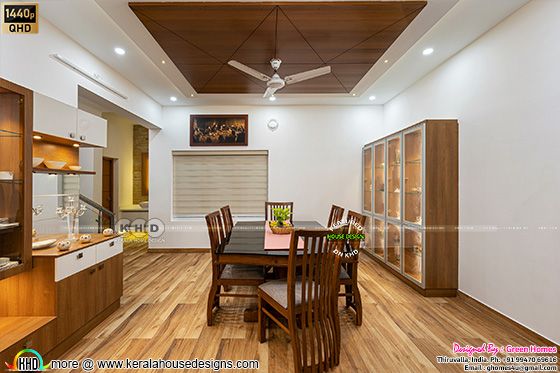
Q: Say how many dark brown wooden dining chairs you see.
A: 6